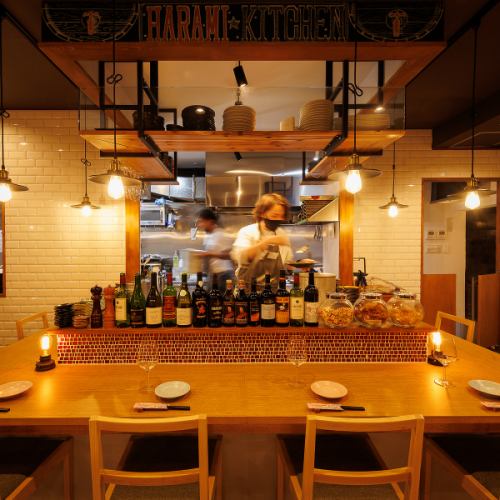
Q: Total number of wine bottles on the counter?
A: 14